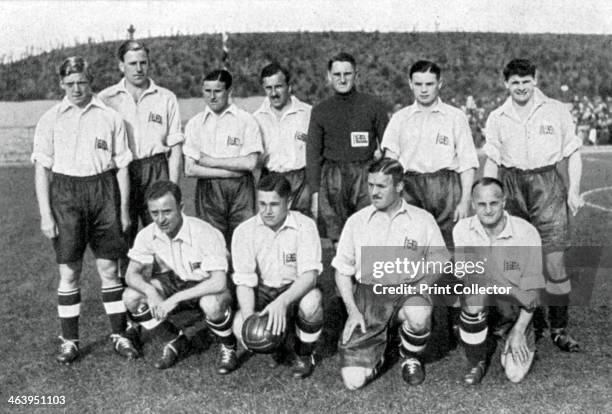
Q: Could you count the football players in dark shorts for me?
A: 11